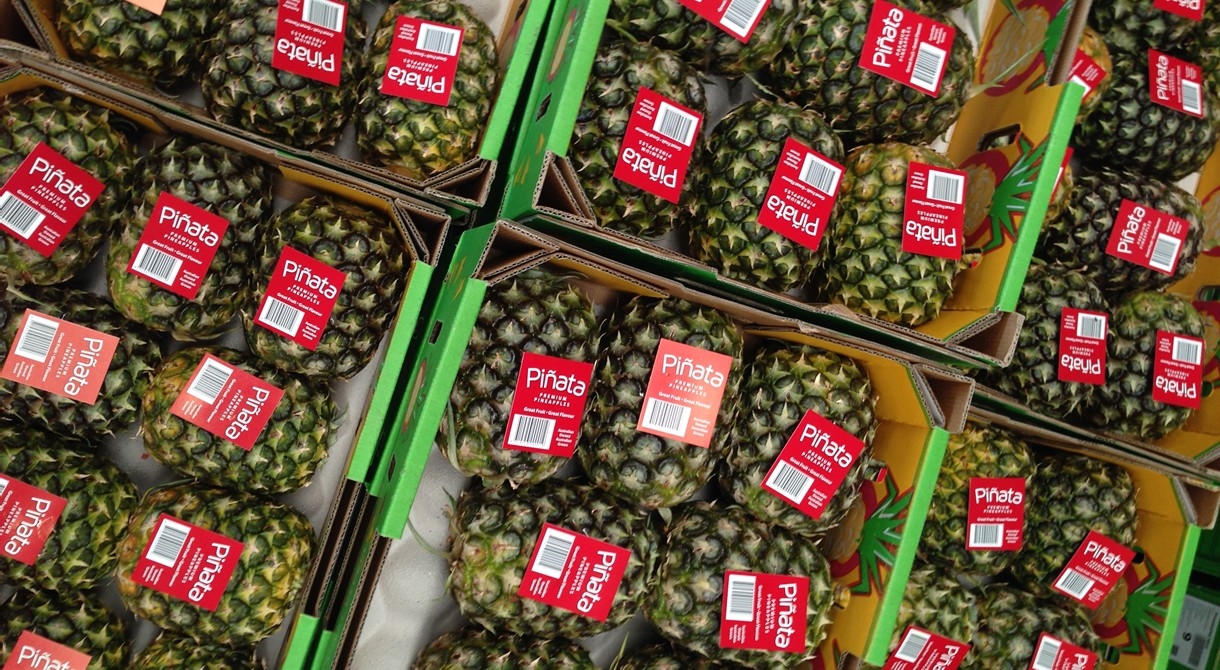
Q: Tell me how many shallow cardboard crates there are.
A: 6